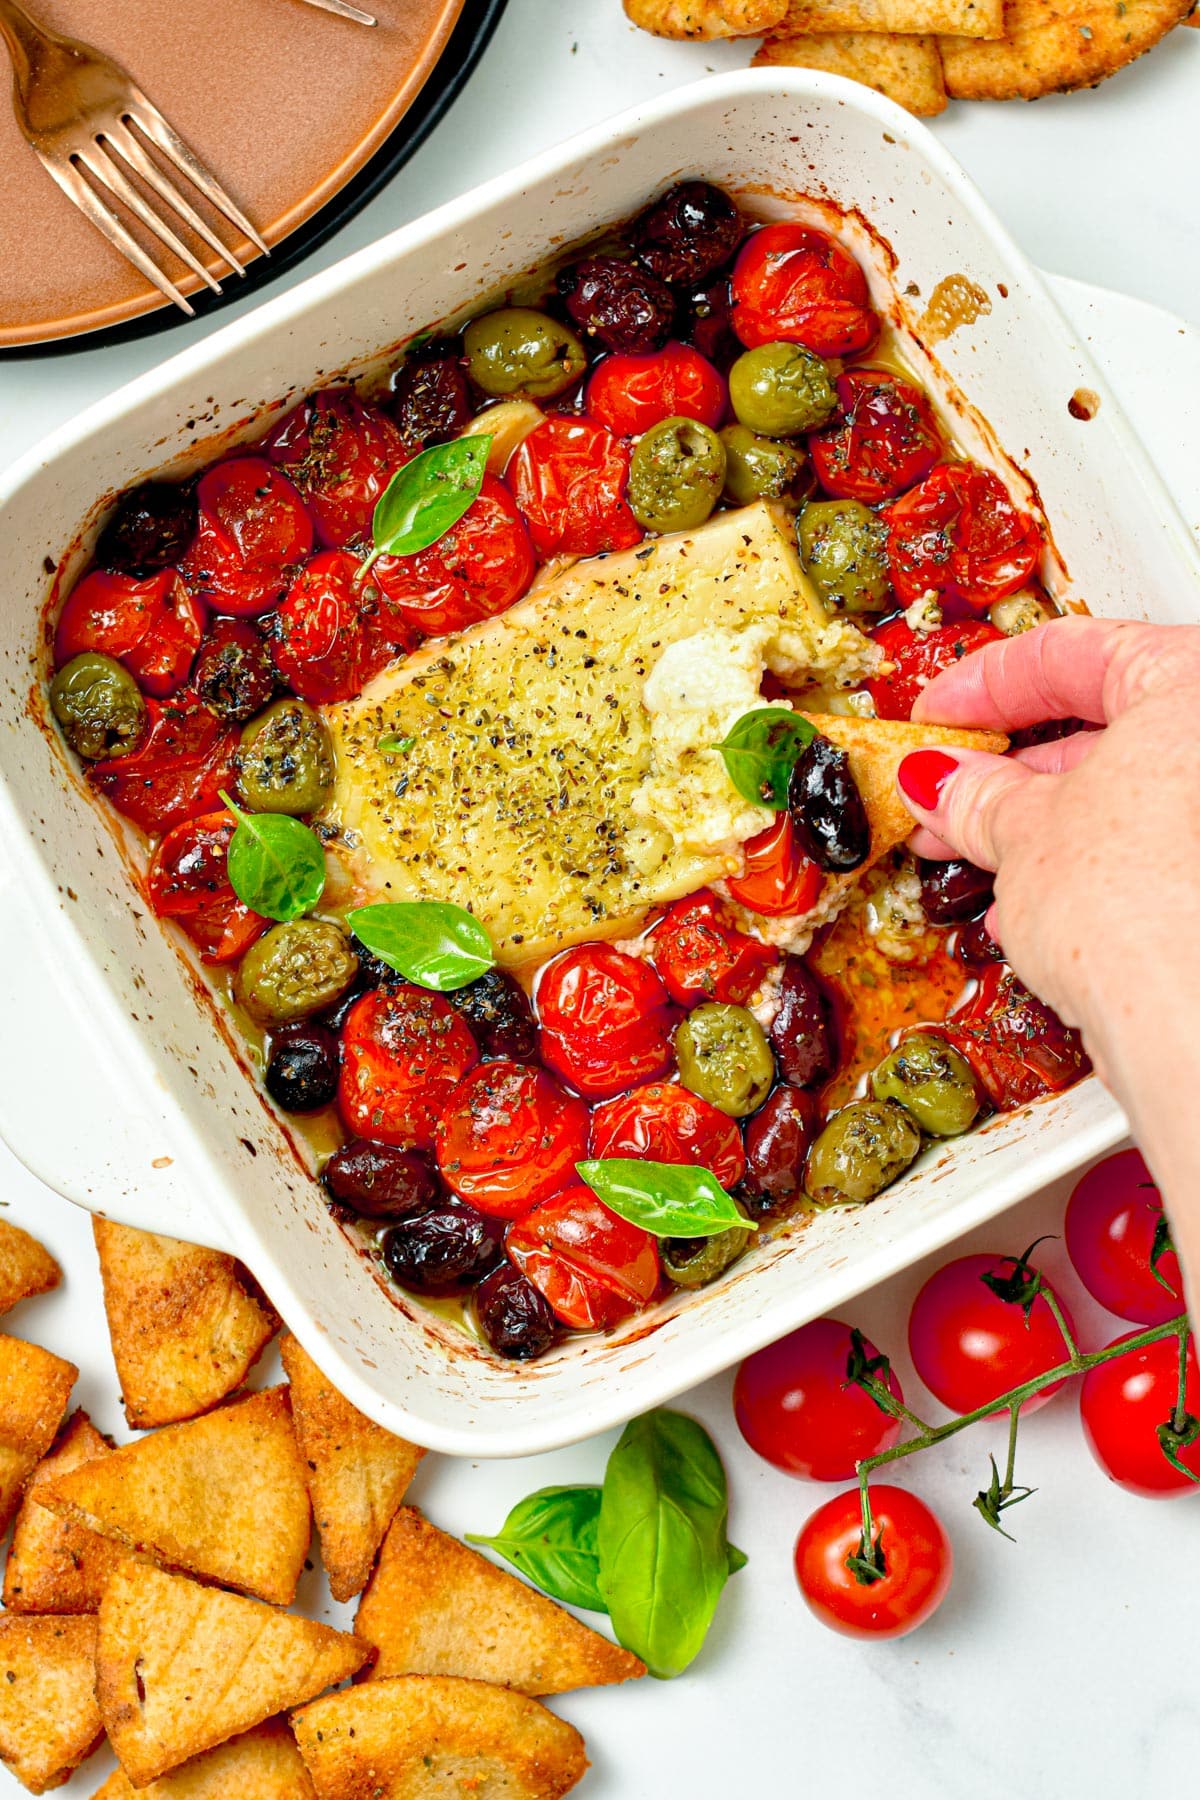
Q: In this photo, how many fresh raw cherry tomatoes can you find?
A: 5